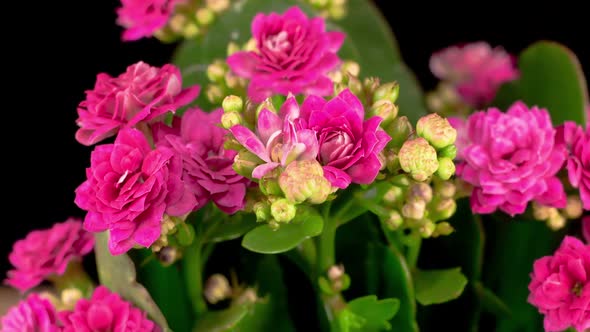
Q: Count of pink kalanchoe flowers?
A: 14